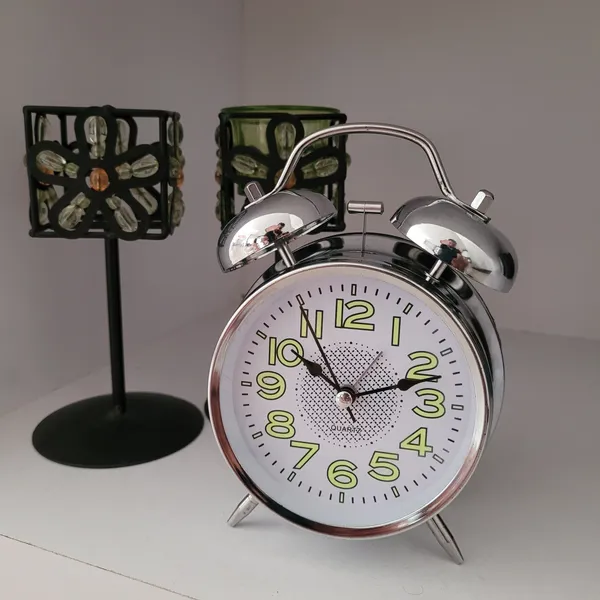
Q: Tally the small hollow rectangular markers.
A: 12